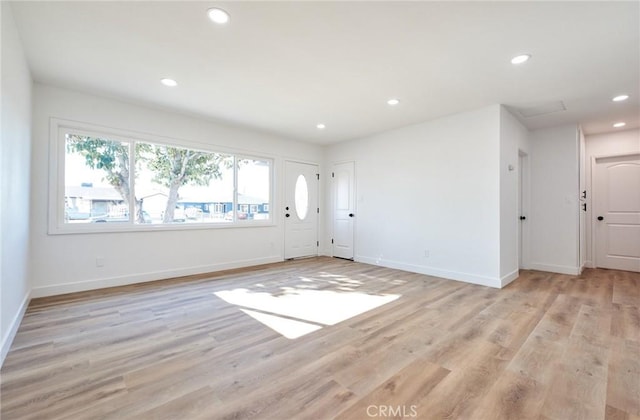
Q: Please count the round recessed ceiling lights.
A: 7